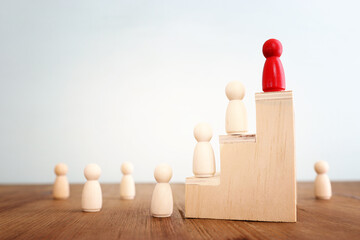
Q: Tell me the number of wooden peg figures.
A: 8